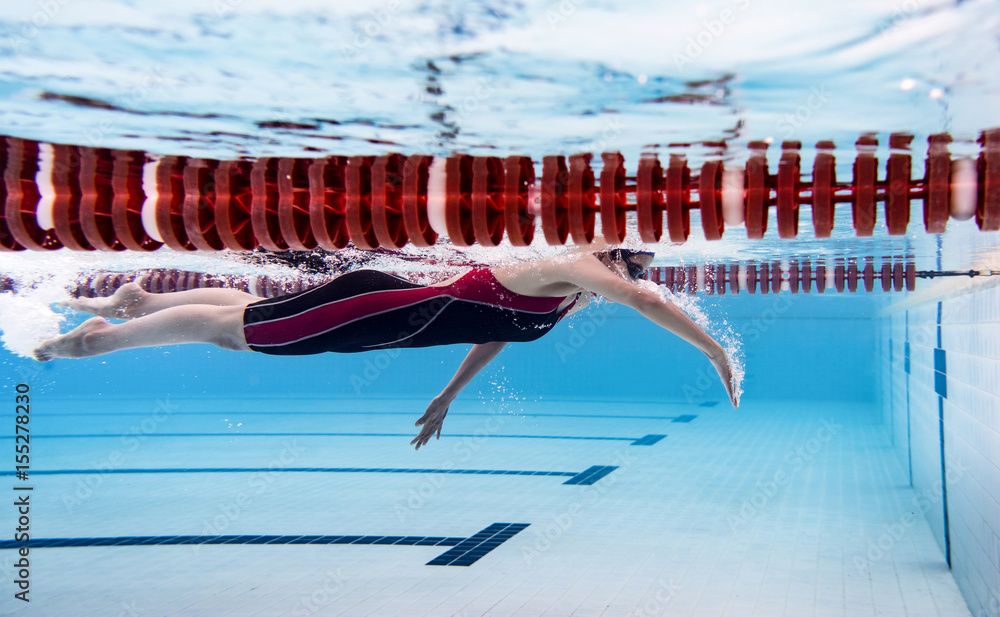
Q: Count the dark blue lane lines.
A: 5